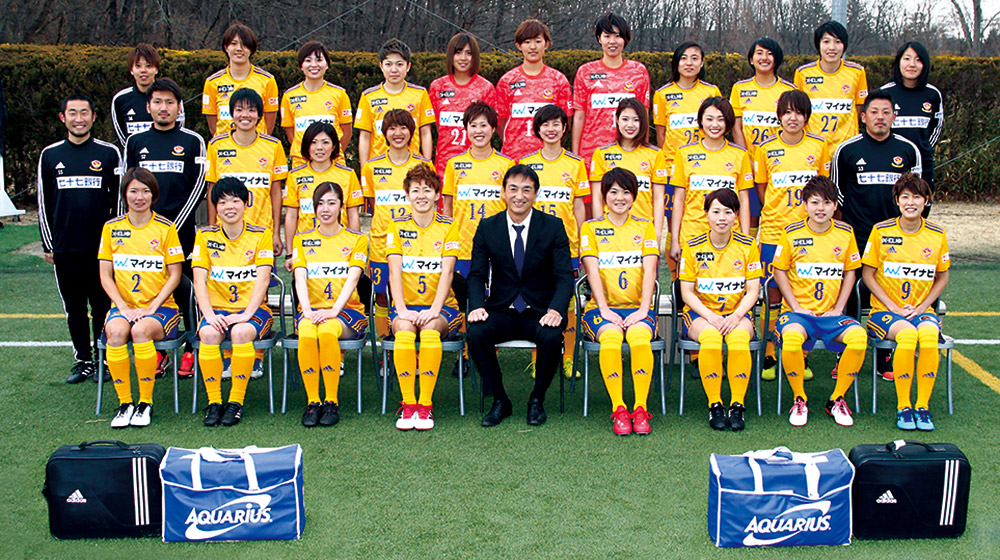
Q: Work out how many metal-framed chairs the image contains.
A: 9